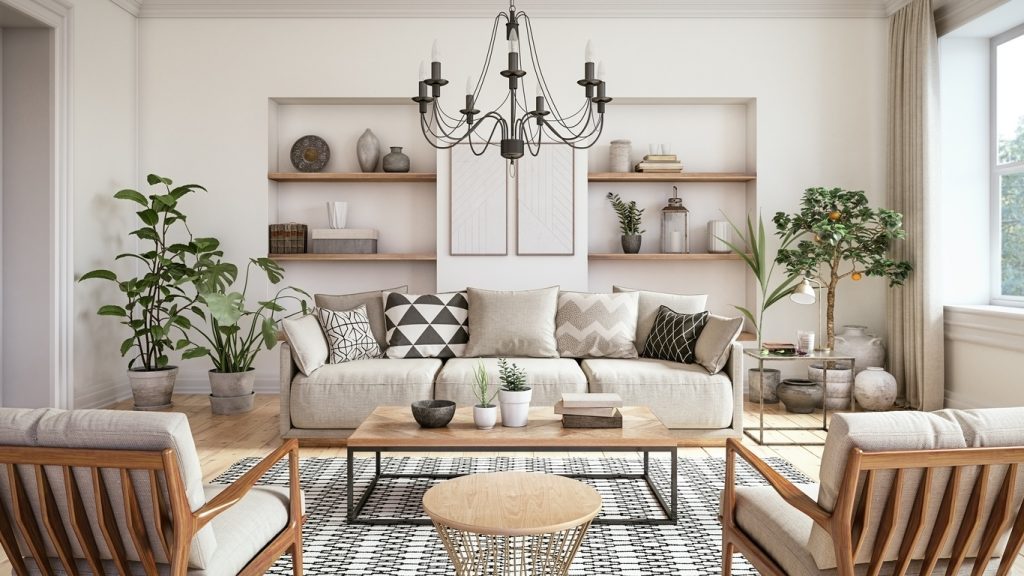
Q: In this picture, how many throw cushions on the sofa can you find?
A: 9